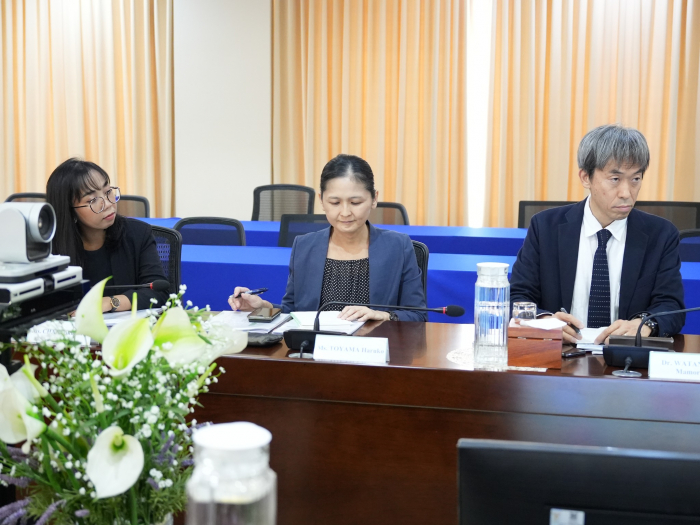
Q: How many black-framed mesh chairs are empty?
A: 9